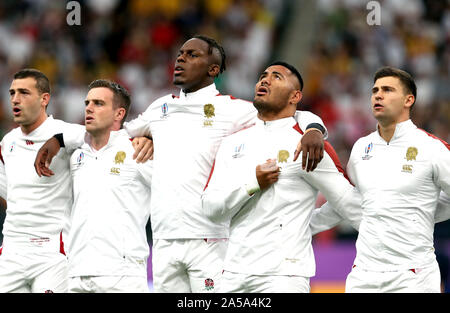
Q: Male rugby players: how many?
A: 5